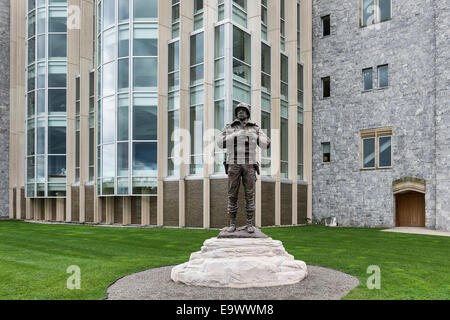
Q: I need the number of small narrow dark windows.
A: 3